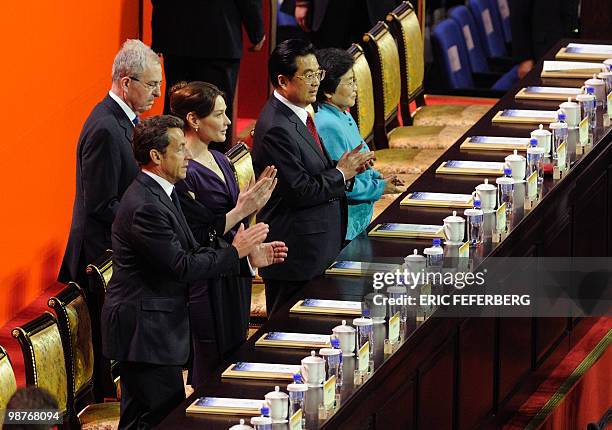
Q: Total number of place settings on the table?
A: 13